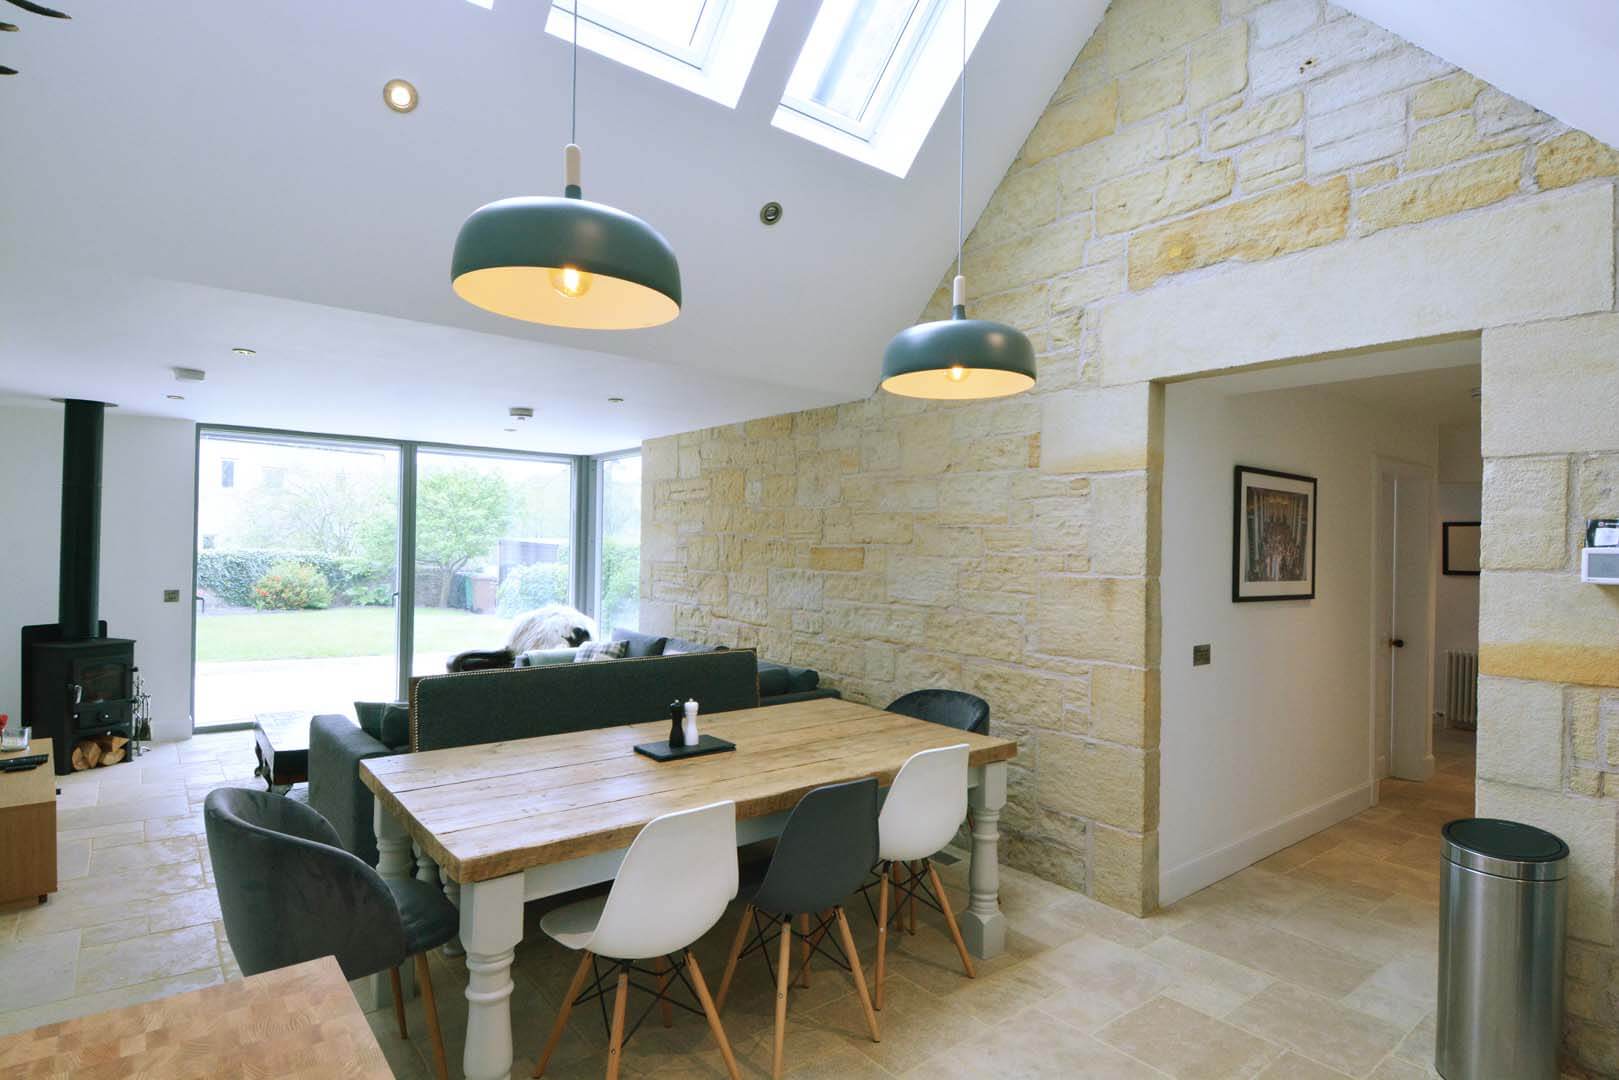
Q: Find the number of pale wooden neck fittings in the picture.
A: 2